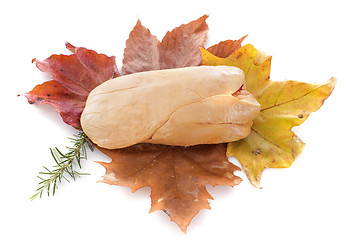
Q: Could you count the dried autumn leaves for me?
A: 4